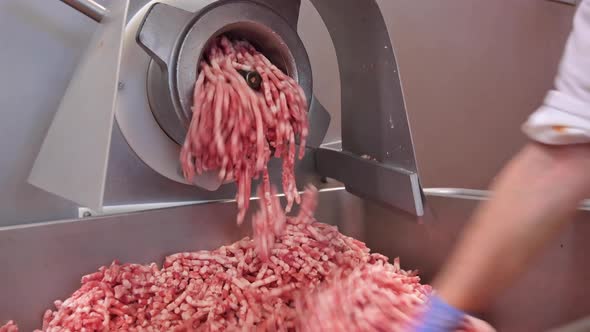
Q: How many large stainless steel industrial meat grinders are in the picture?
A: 1